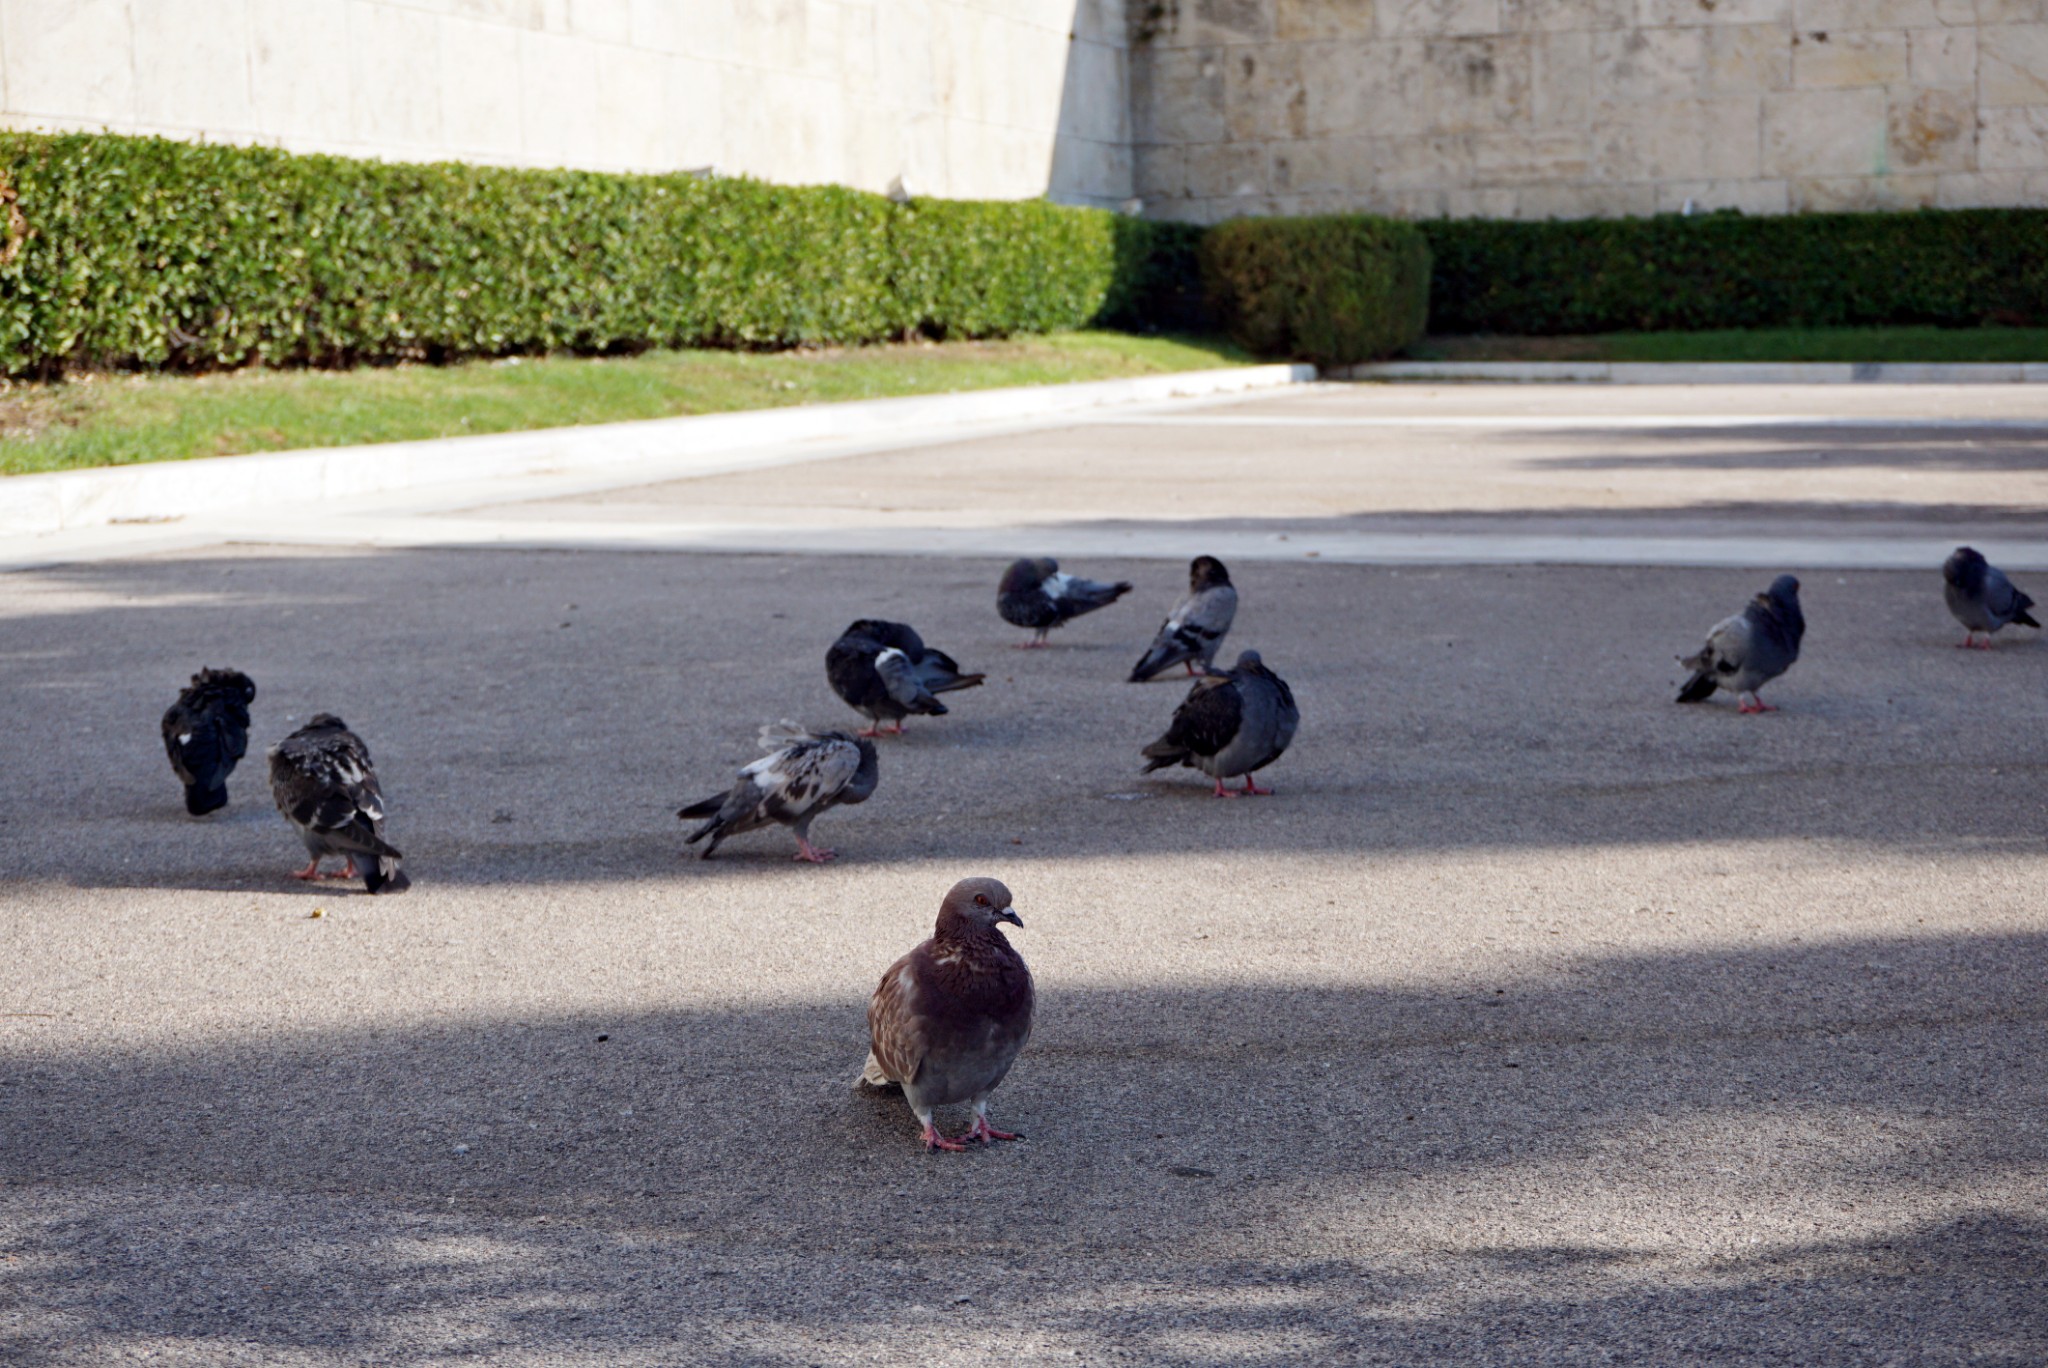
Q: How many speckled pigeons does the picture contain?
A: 2